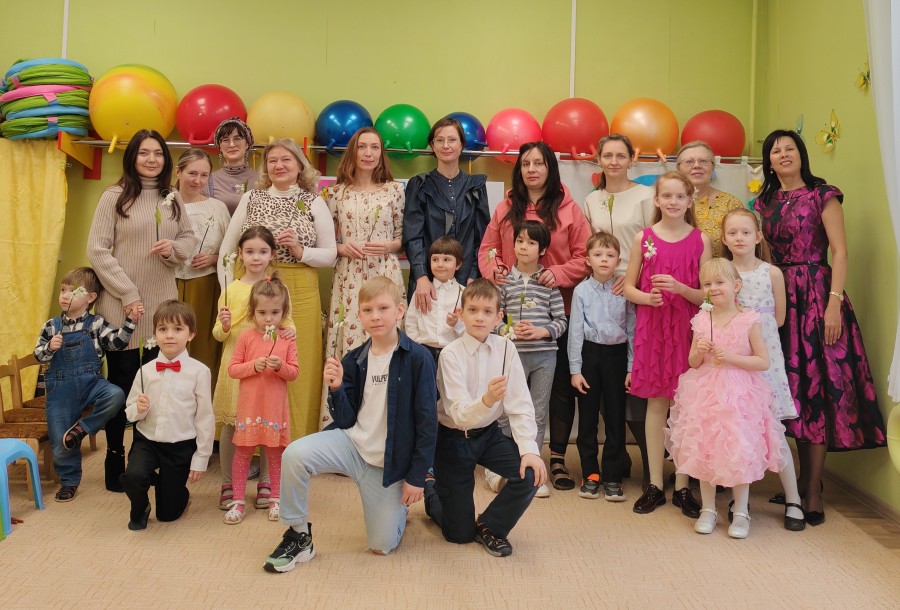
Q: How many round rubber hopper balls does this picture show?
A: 10